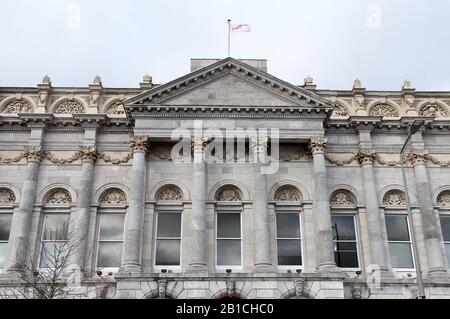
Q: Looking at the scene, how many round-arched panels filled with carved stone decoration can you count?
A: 15